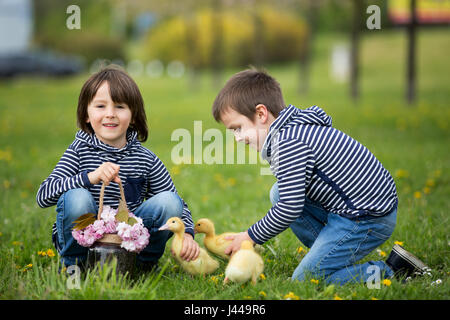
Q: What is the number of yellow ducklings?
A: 3